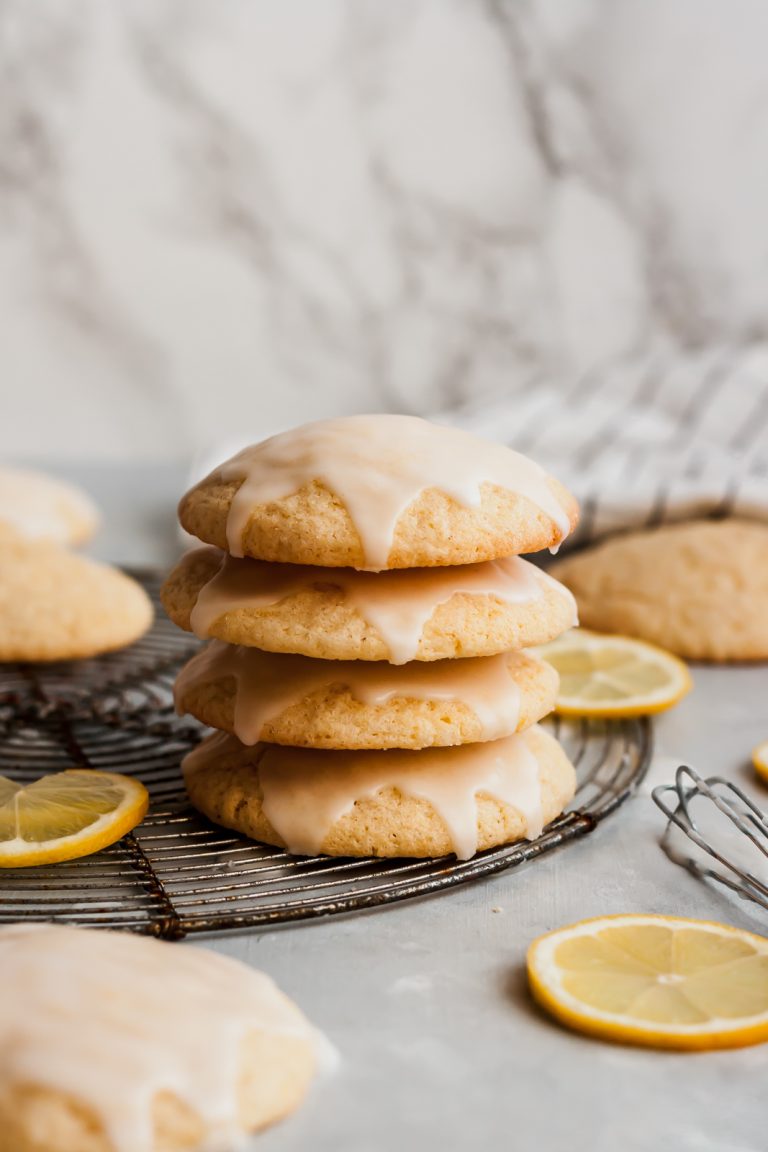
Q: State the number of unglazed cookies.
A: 2